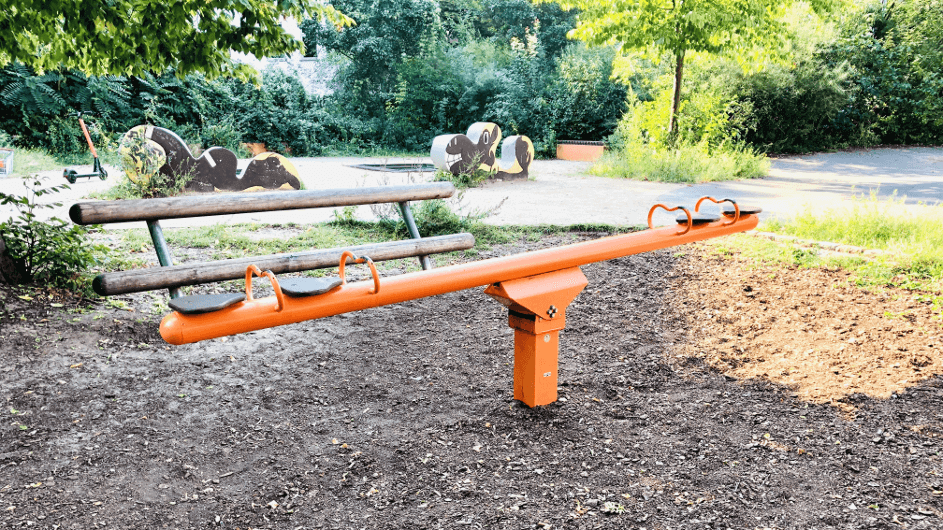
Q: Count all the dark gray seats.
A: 4